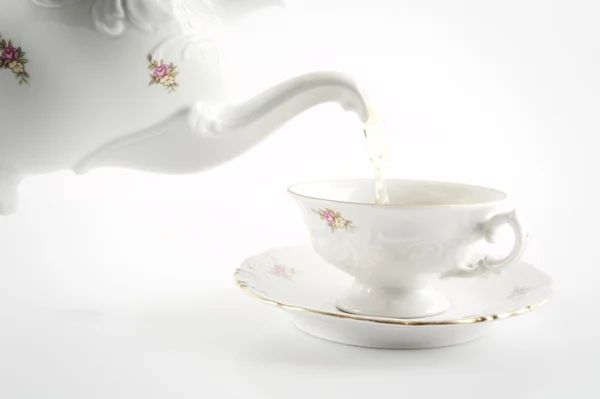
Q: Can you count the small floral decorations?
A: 5